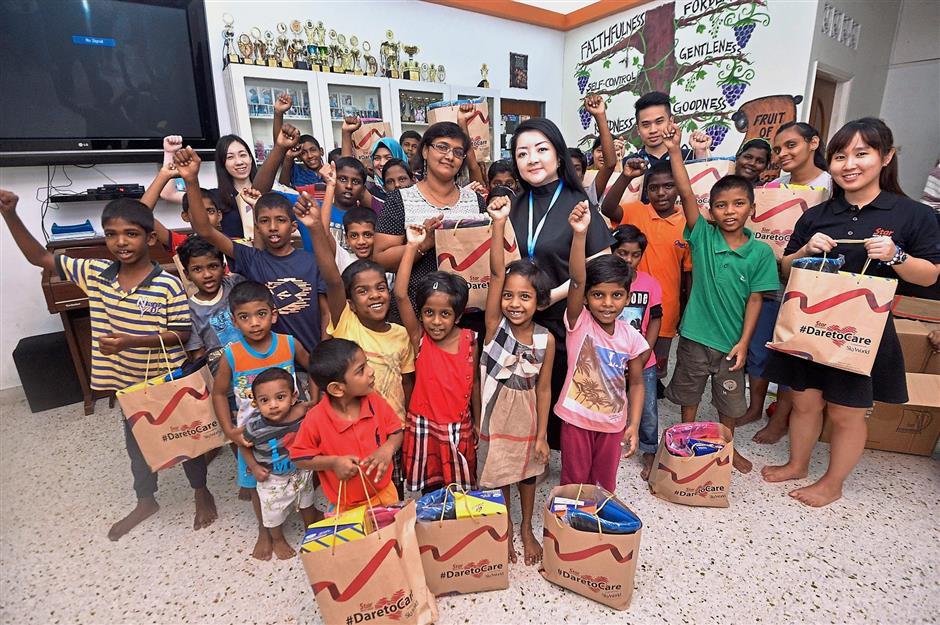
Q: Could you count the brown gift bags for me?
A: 12